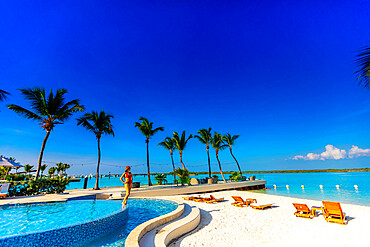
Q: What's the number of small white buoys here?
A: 6